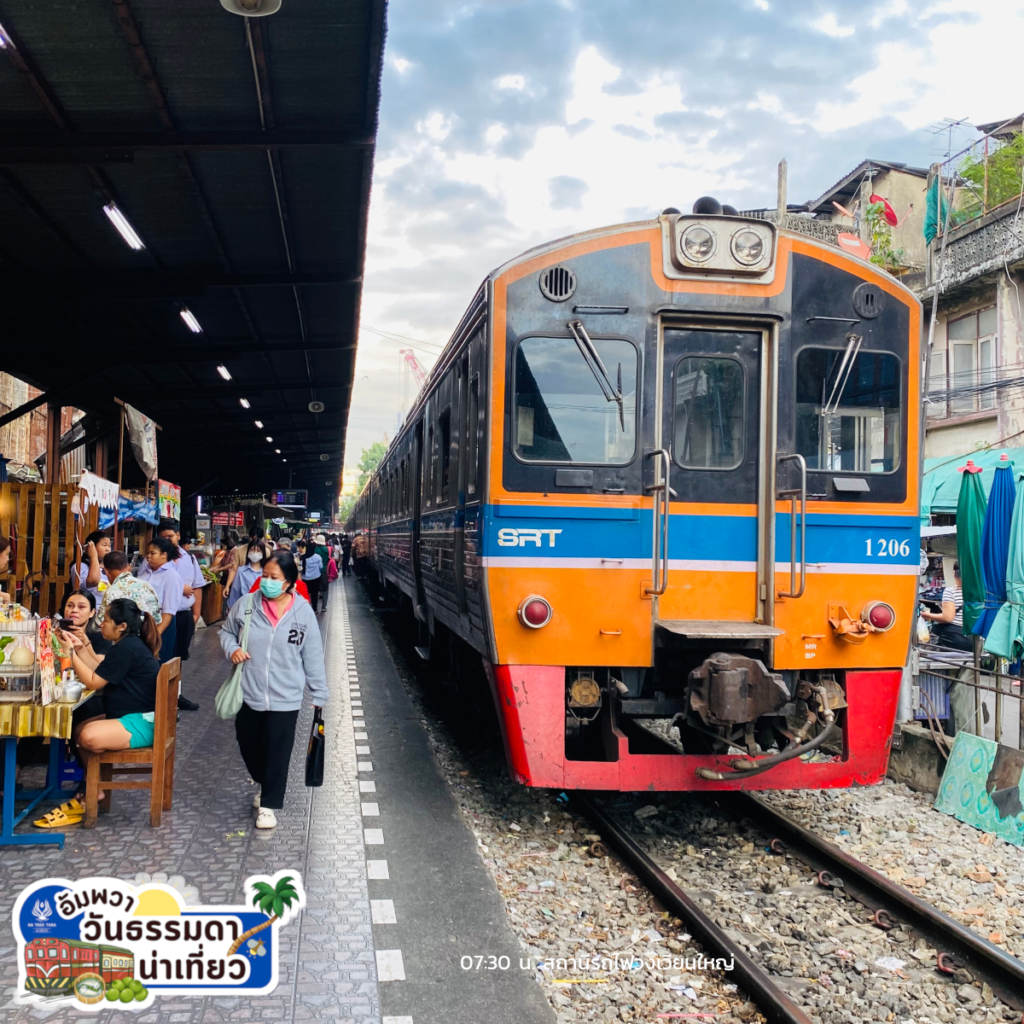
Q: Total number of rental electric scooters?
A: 0